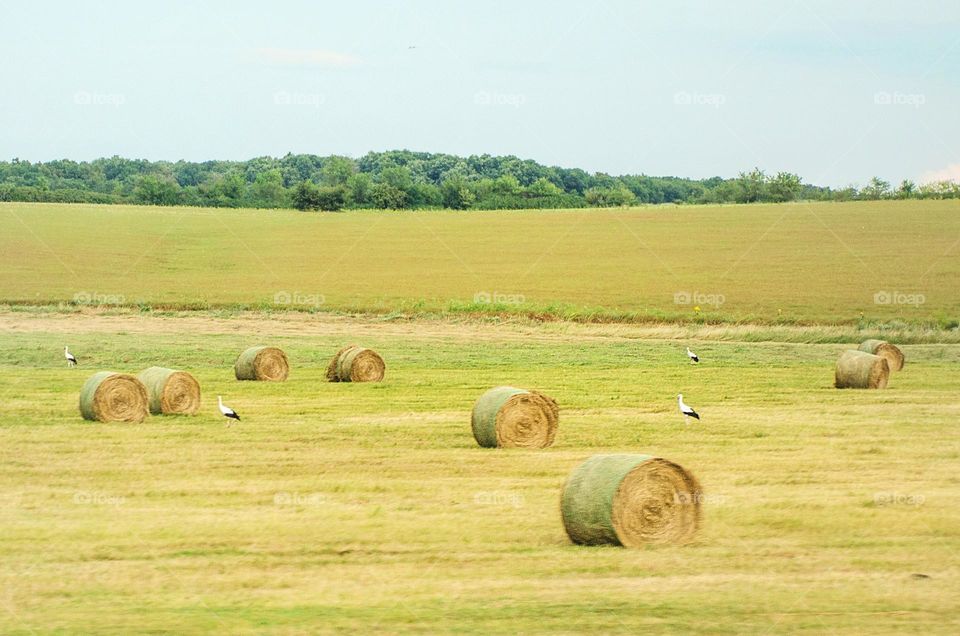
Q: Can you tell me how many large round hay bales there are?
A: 8